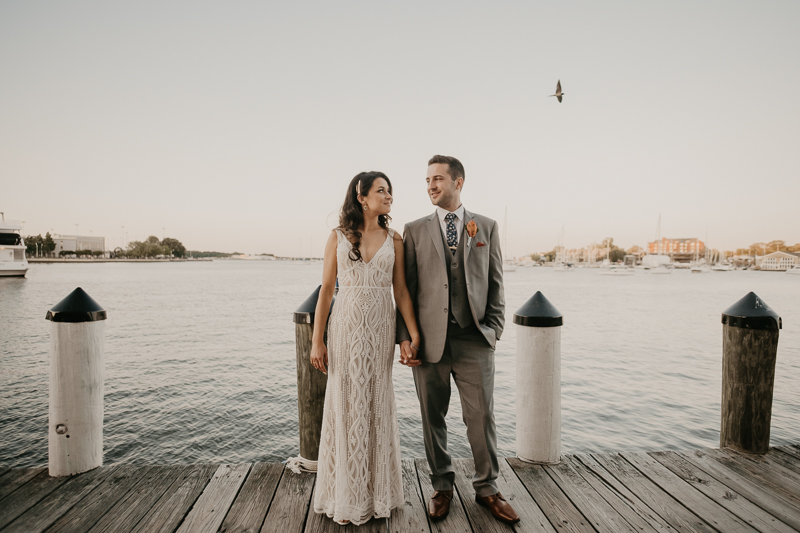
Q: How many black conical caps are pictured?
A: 4